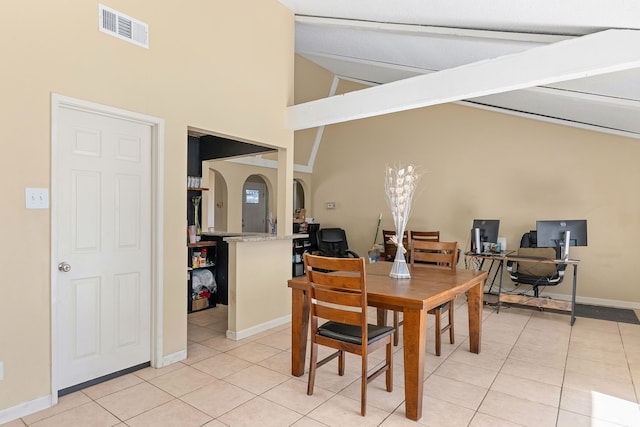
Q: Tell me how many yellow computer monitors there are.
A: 0